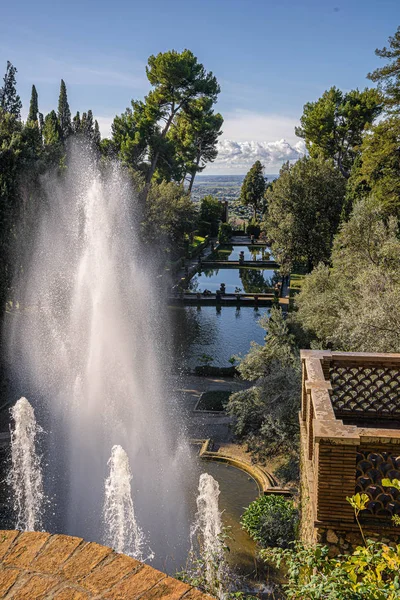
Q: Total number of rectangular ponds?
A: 3